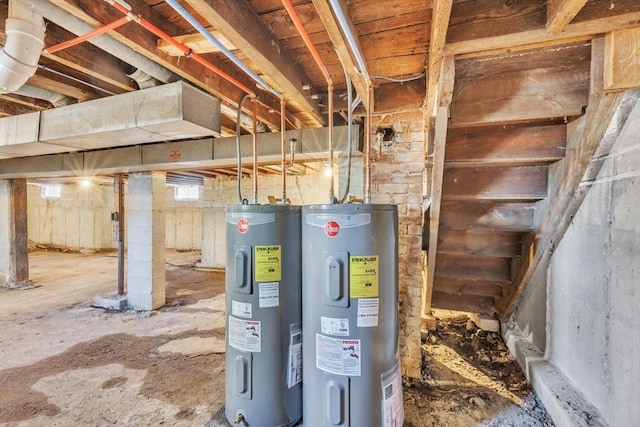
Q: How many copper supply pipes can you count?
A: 4